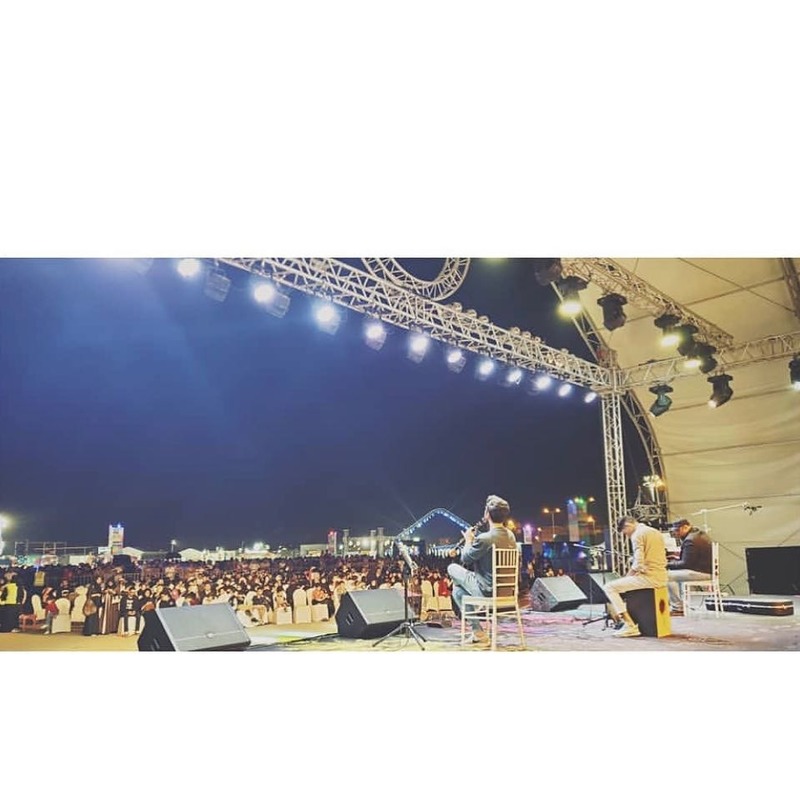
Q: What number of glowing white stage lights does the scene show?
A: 11